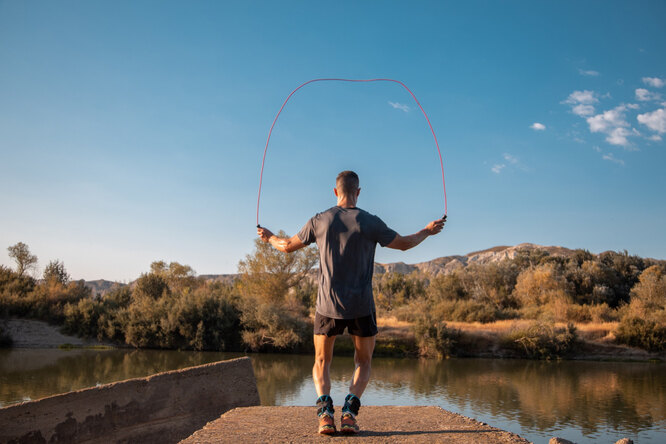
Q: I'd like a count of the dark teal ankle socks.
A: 2